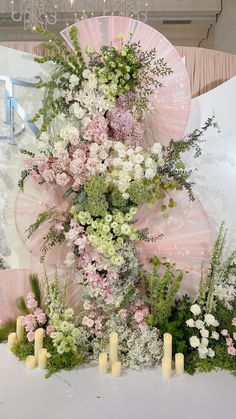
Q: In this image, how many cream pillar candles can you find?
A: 11